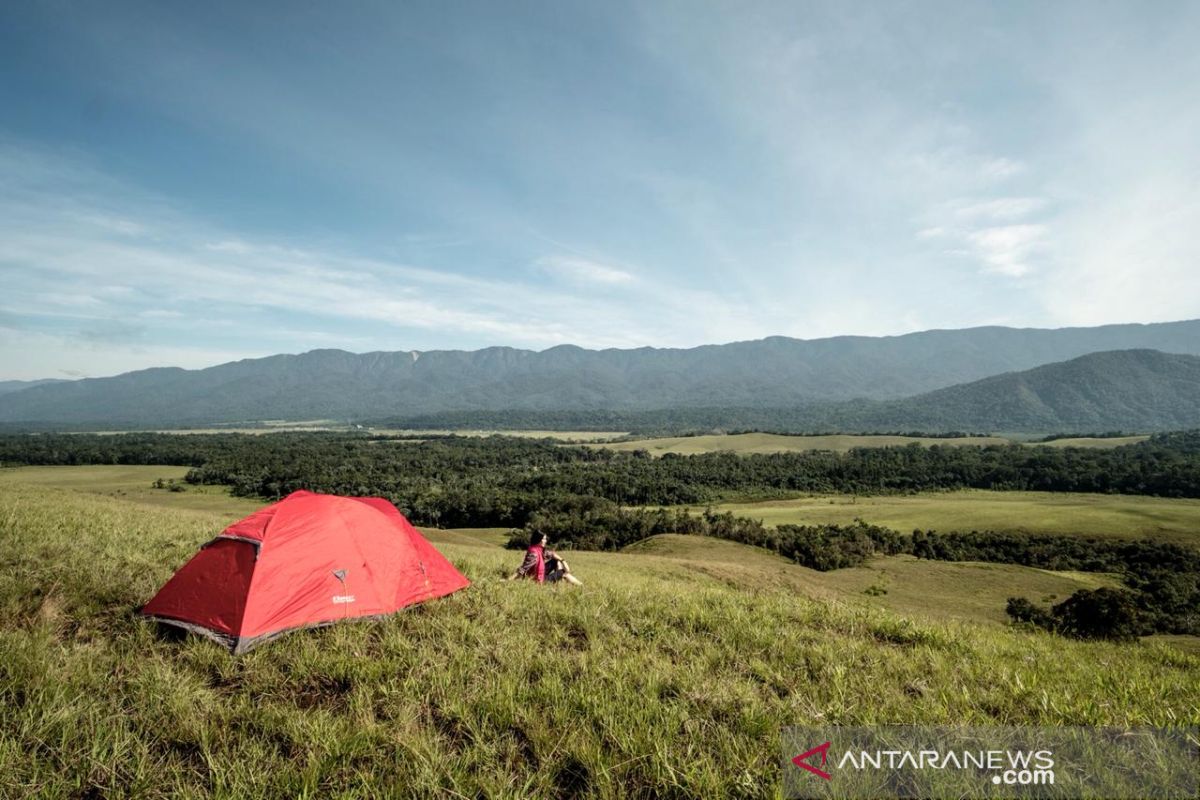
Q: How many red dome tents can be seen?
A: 1